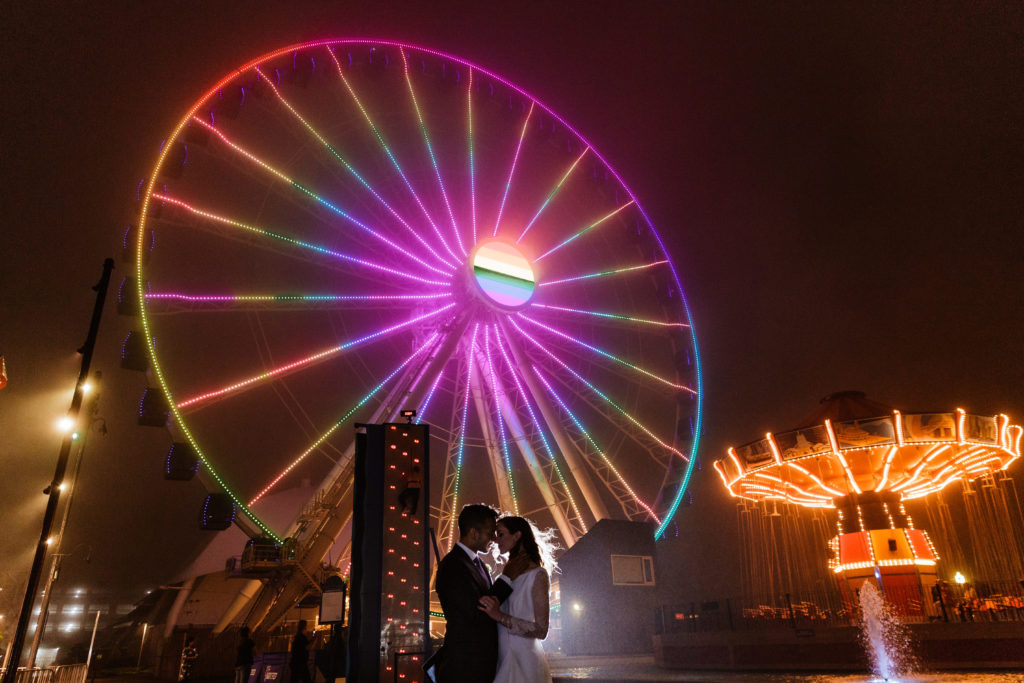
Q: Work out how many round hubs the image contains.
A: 1